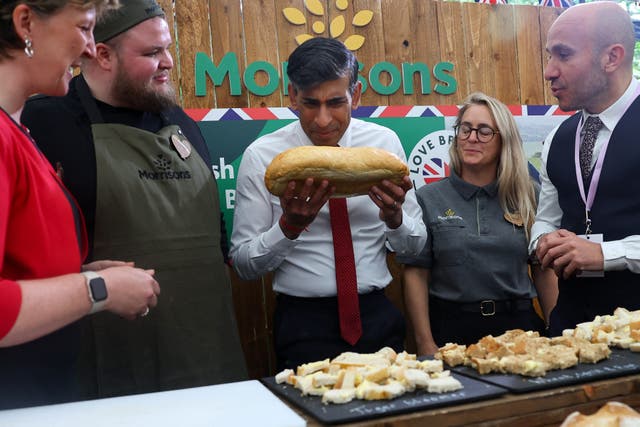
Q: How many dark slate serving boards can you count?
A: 2